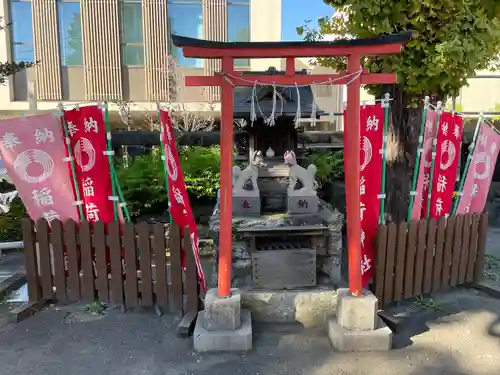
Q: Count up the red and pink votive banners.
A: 7